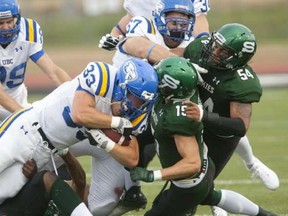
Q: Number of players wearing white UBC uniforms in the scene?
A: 4